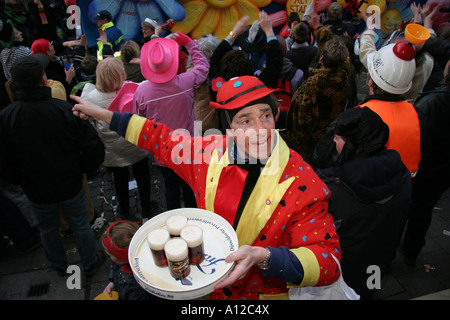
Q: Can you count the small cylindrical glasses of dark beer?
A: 4